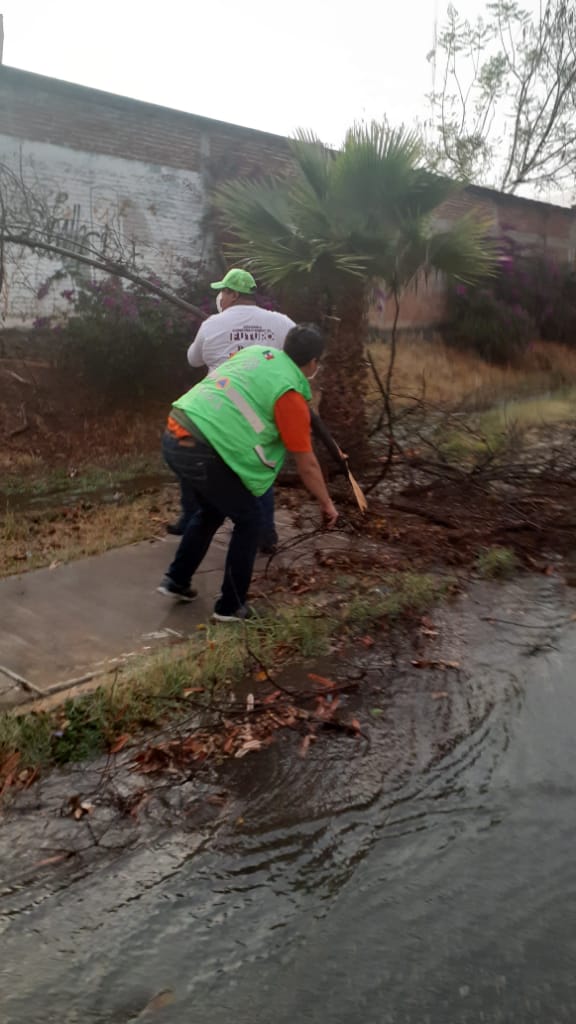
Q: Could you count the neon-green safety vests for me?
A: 1